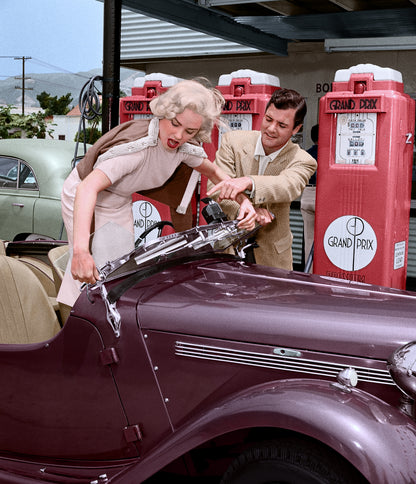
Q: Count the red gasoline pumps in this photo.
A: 3